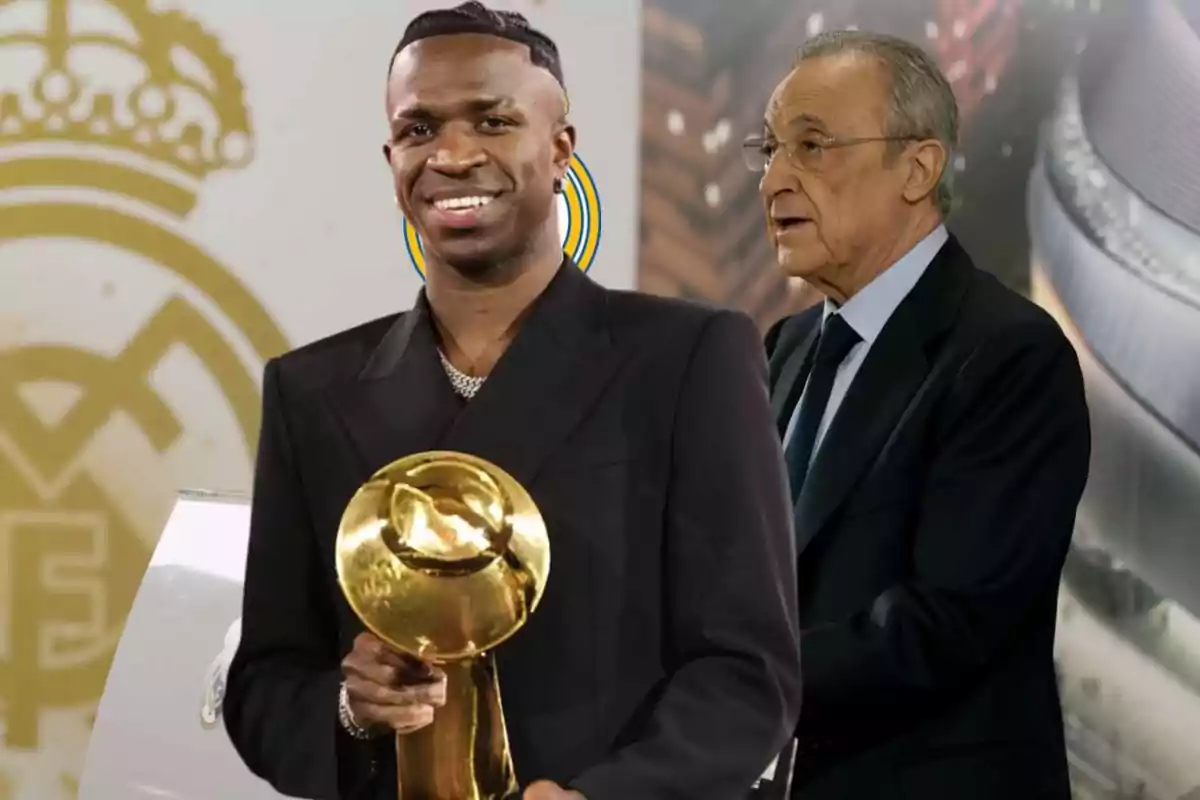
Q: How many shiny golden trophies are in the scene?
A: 1